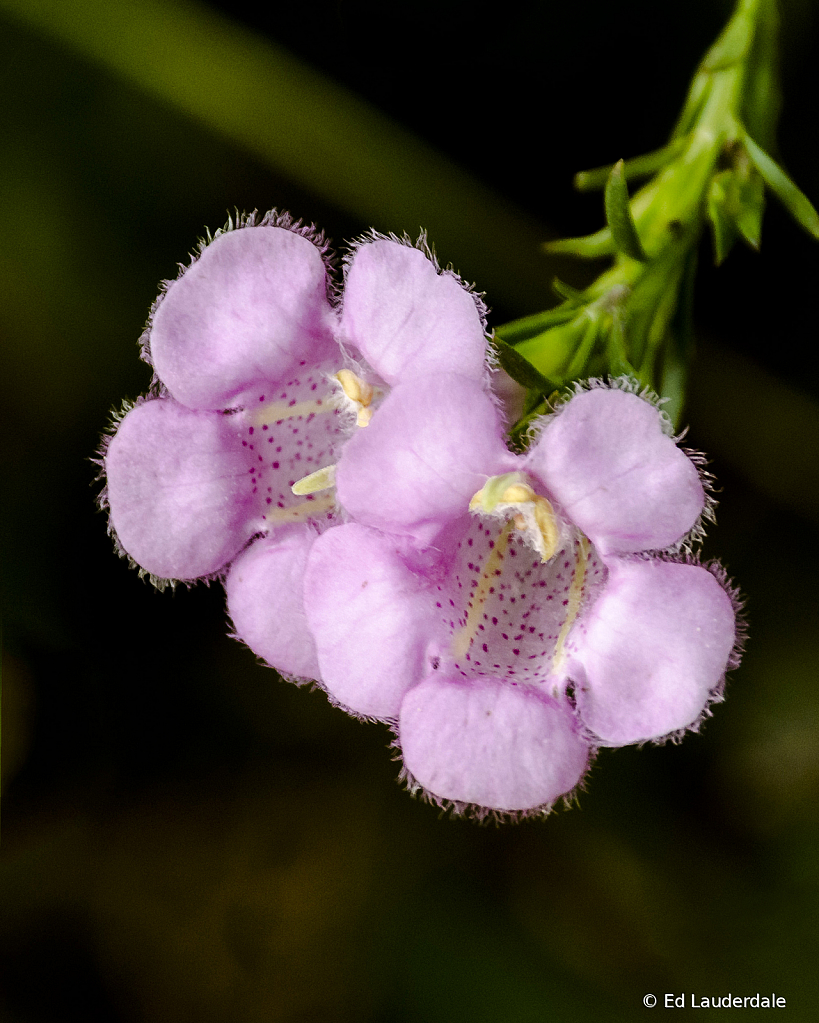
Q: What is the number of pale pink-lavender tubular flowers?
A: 2